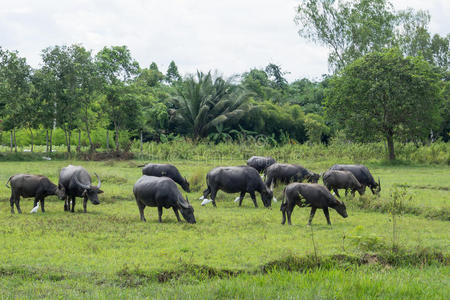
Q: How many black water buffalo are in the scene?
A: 10